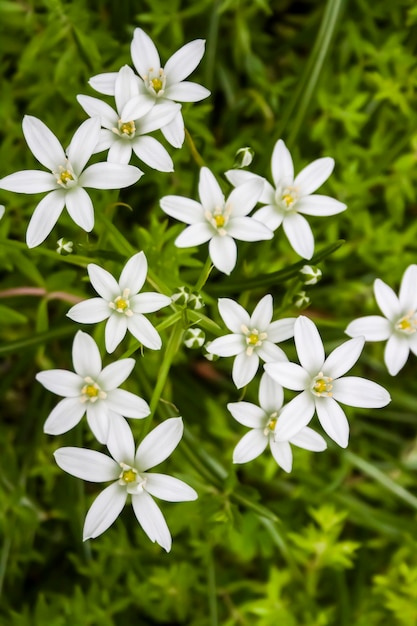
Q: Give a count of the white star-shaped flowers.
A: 12